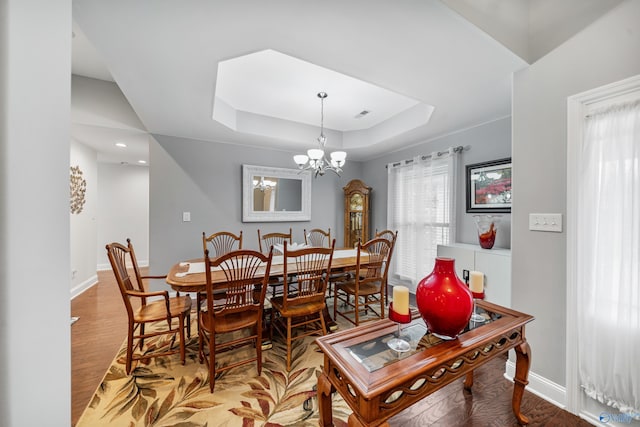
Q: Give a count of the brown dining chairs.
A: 8